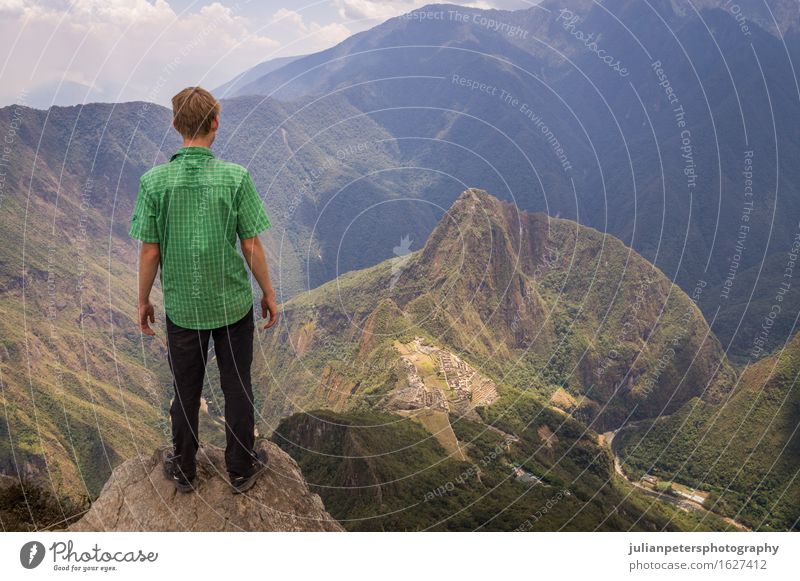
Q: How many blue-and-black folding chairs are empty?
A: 0